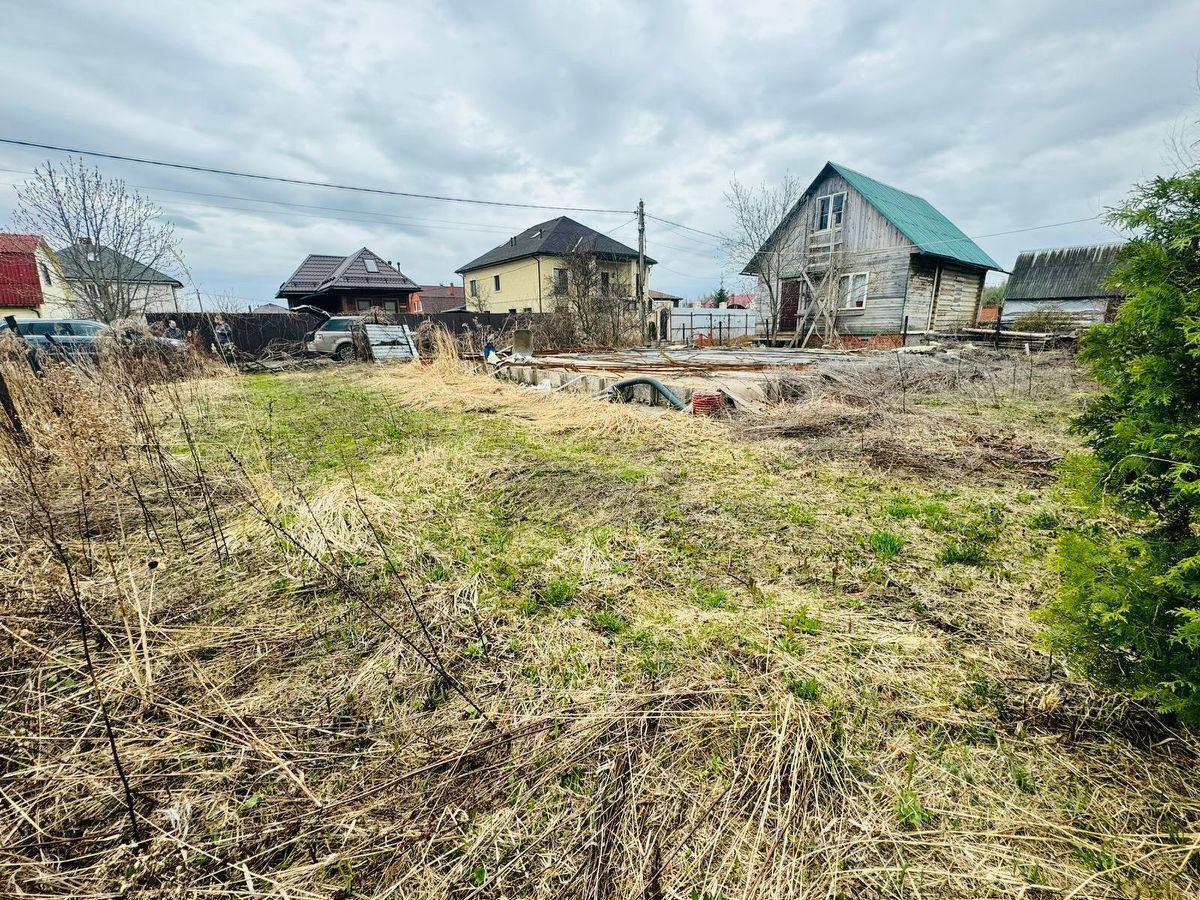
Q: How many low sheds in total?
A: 1